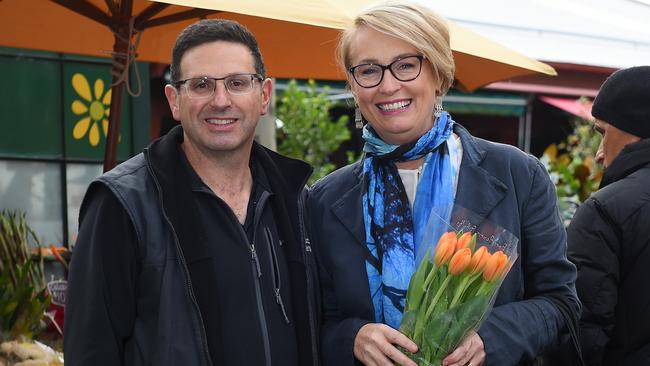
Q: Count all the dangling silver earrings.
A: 2